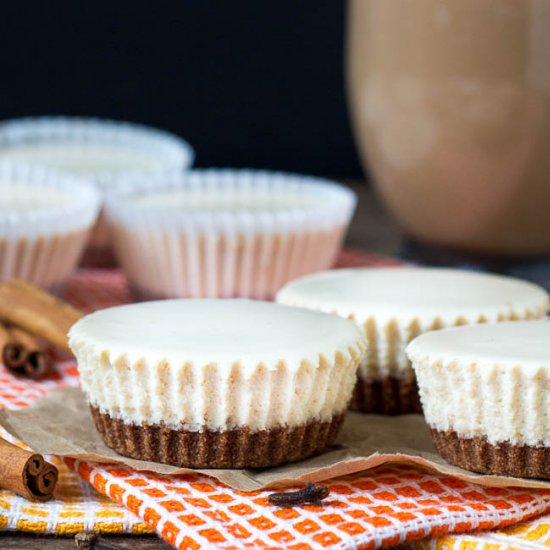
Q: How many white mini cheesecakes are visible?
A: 6